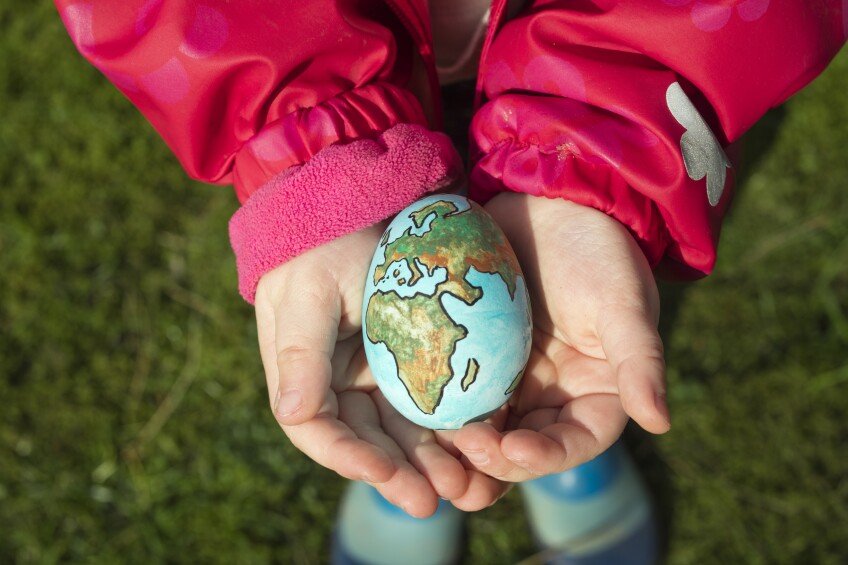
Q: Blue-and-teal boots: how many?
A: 2